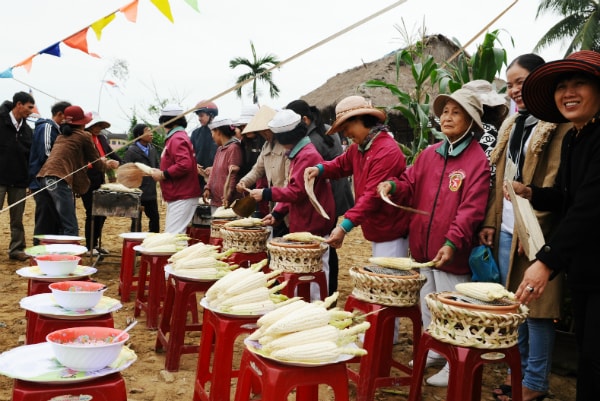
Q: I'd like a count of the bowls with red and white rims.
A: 3